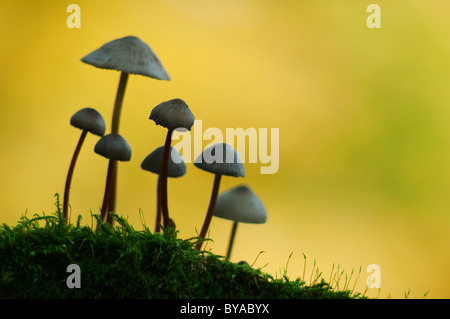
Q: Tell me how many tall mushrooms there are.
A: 7